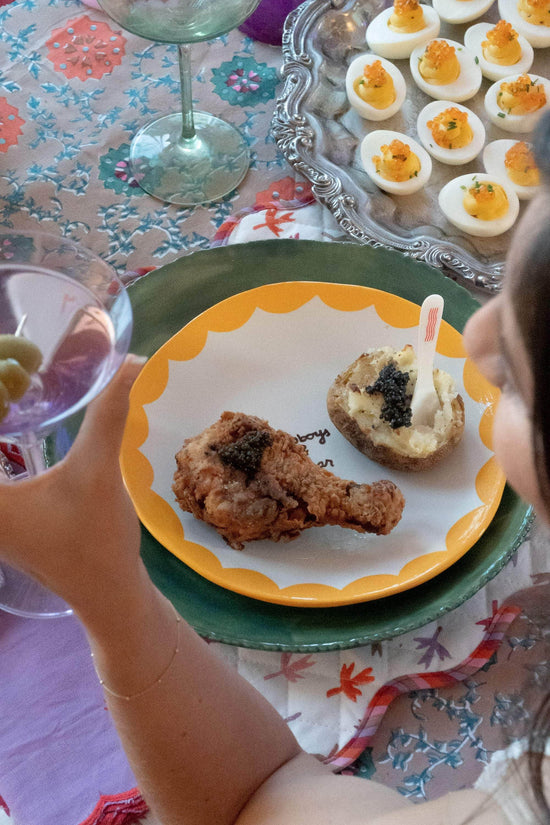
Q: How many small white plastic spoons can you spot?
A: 1